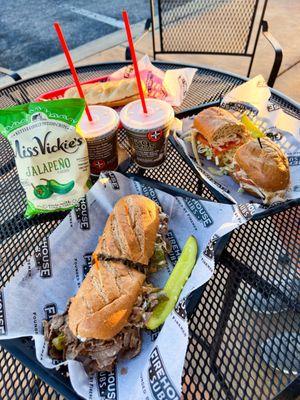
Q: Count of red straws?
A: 2